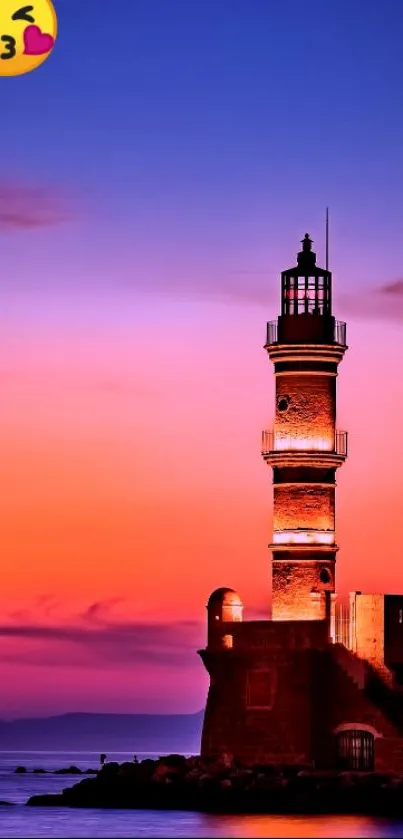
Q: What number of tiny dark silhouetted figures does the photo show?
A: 2